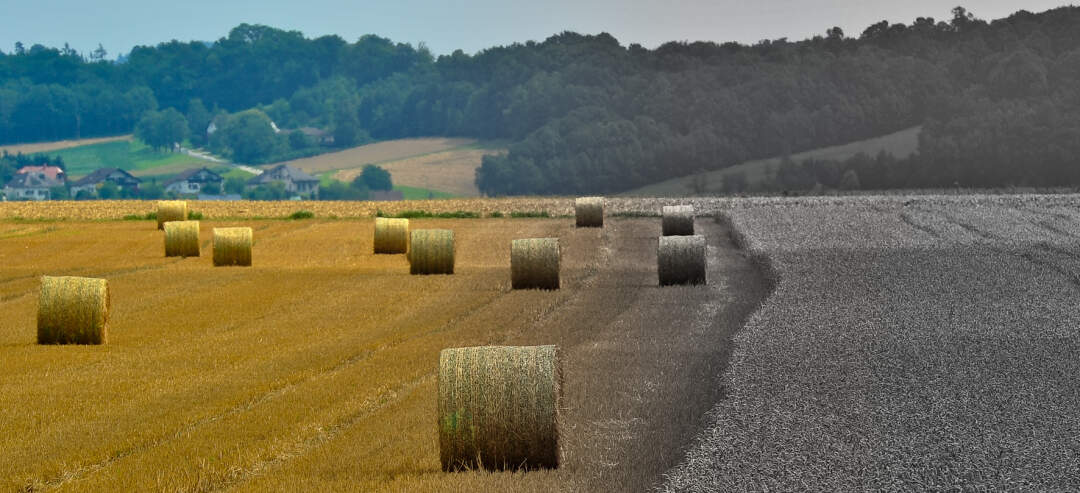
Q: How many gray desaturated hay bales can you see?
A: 2